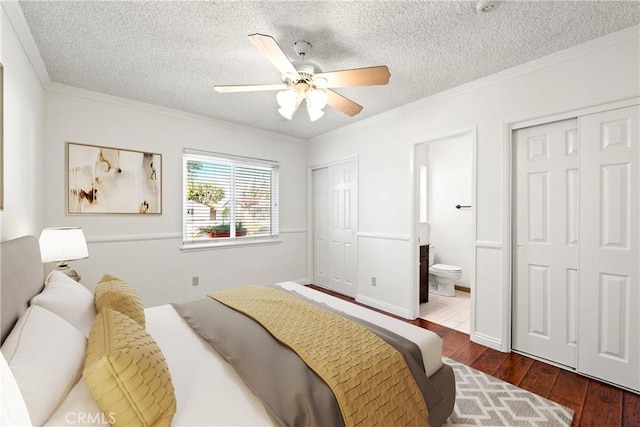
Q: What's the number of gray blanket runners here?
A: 1